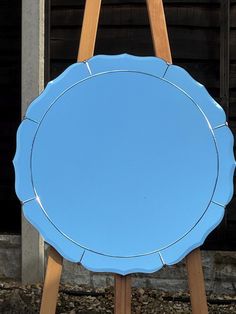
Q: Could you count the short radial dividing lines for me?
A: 8